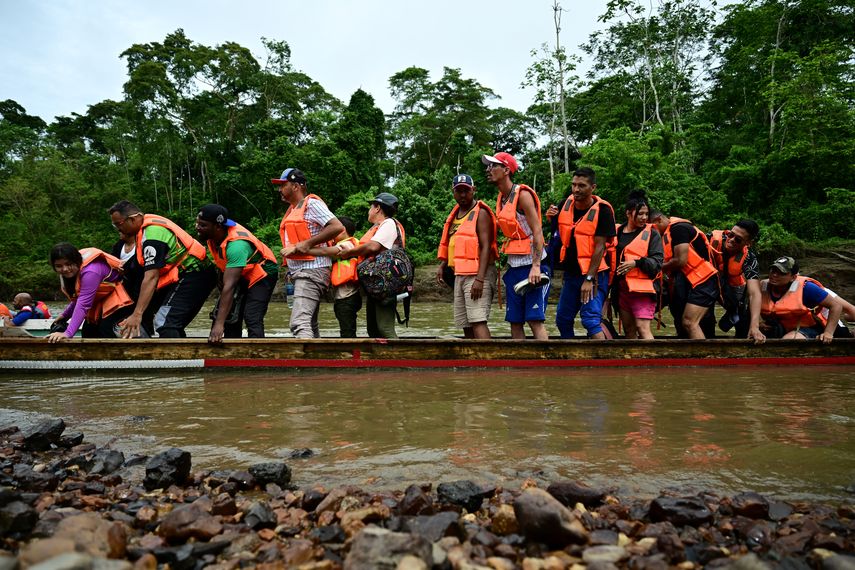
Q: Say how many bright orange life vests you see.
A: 13